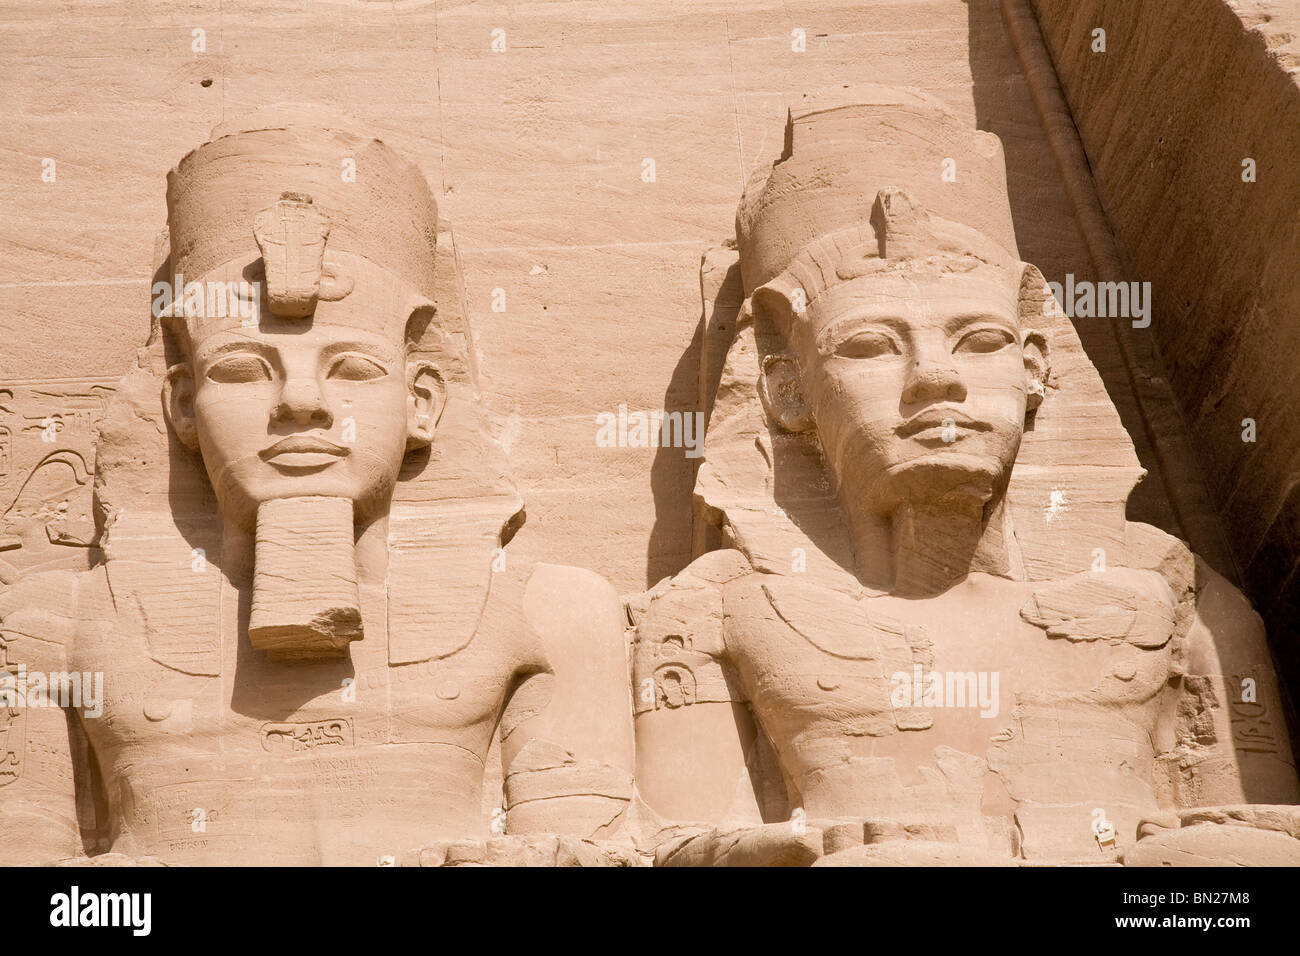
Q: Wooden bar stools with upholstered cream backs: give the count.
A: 0